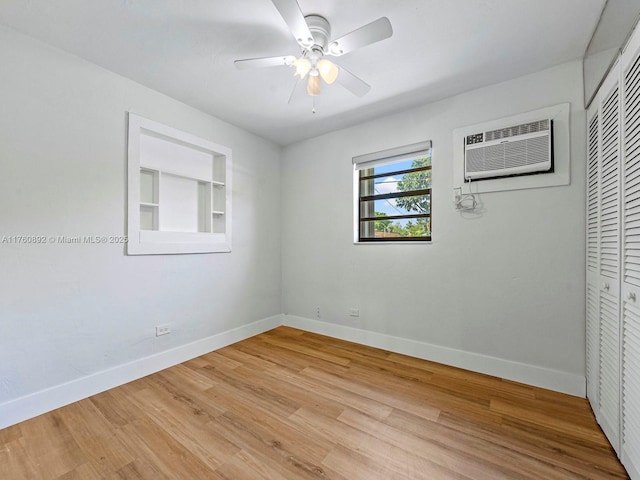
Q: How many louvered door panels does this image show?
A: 3